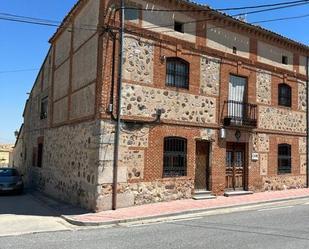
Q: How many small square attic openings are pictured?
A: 3